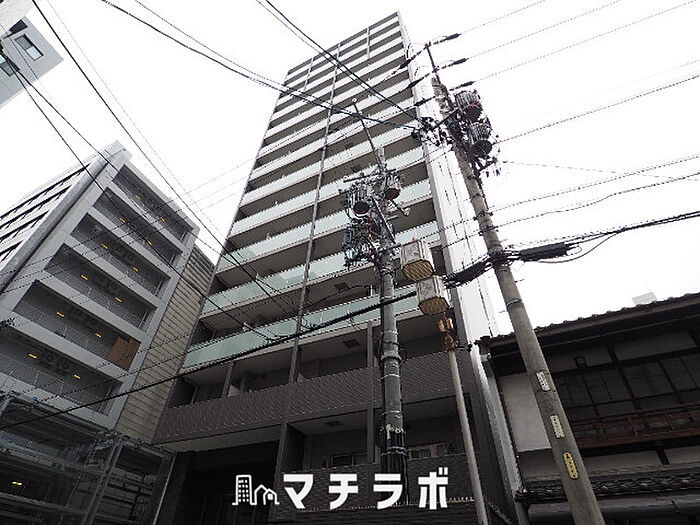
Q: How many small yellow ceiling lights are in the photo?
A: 13